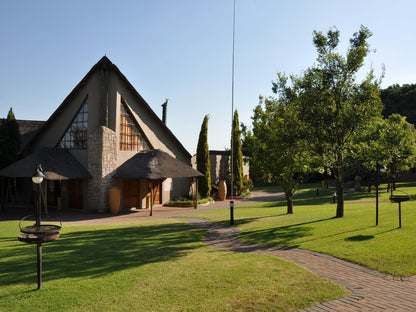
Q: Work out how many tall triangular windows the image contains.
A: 2